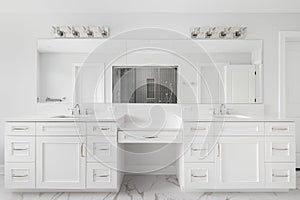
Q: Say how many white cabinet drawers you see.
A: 13